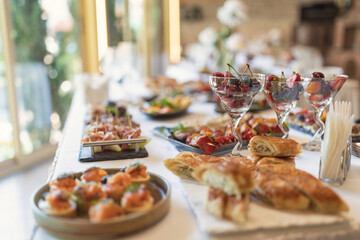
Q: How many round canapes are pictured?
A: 8